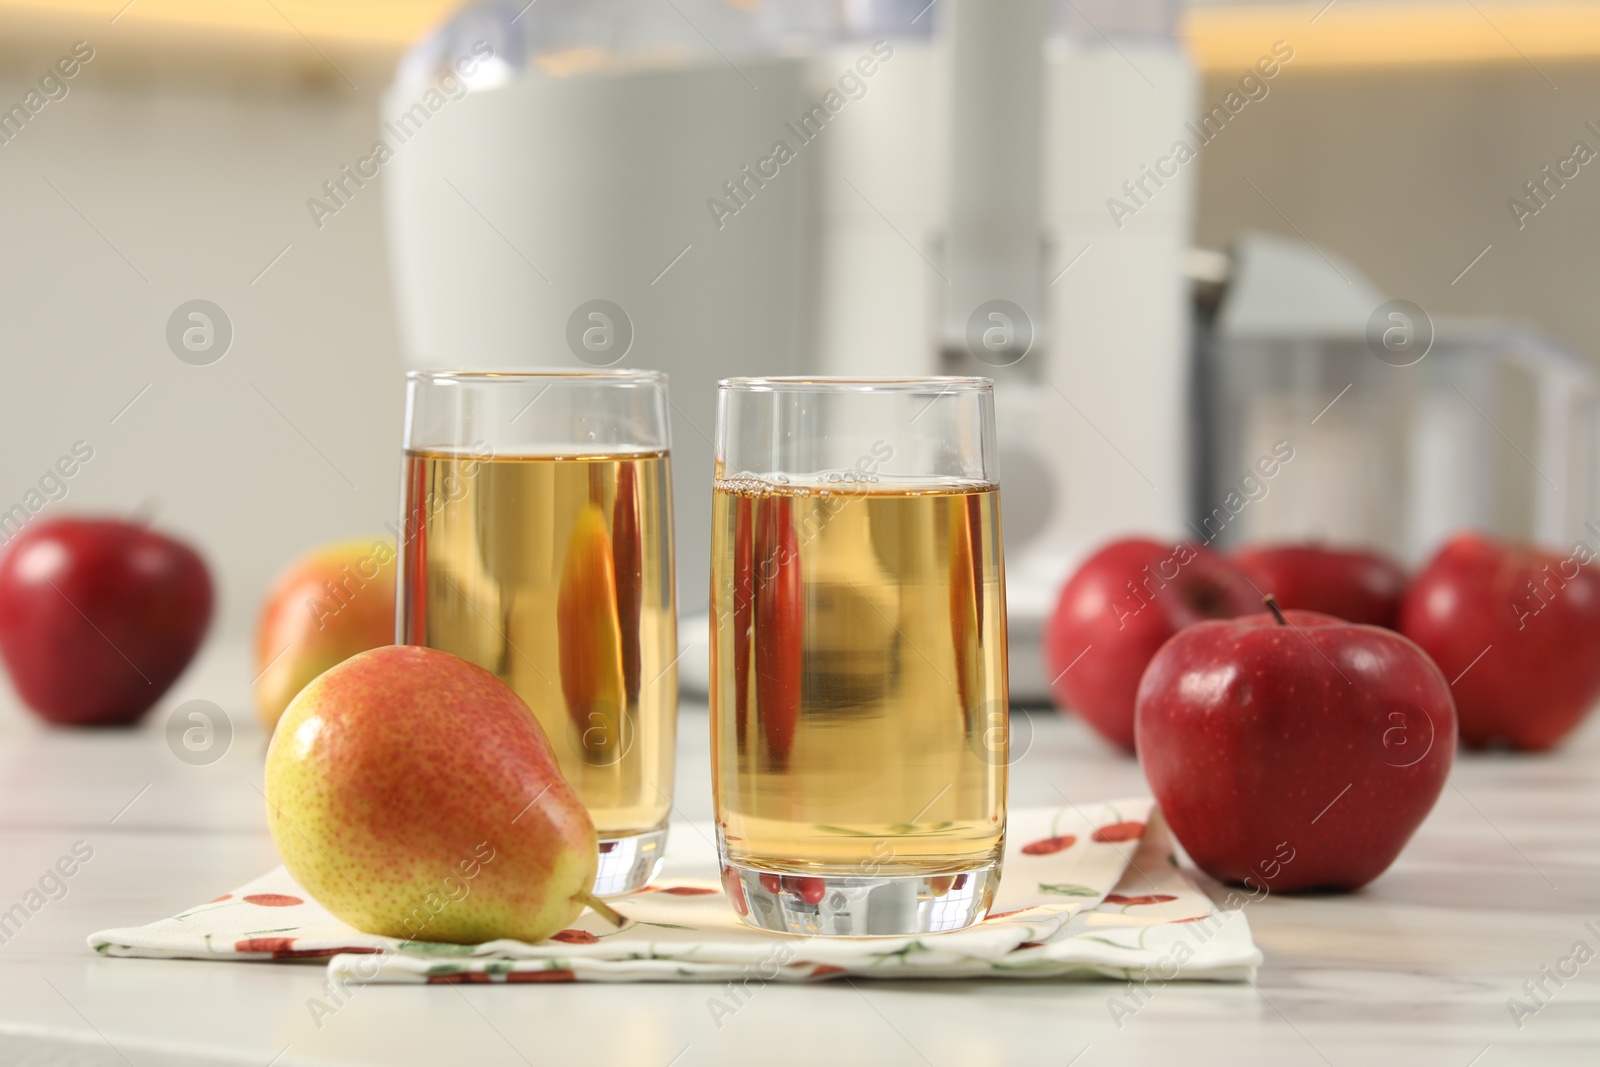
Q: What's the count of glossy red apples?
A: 5